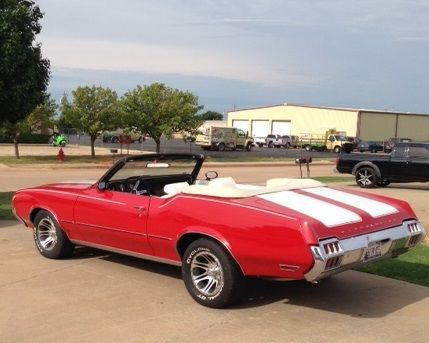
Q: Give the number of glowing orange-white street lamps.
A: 0